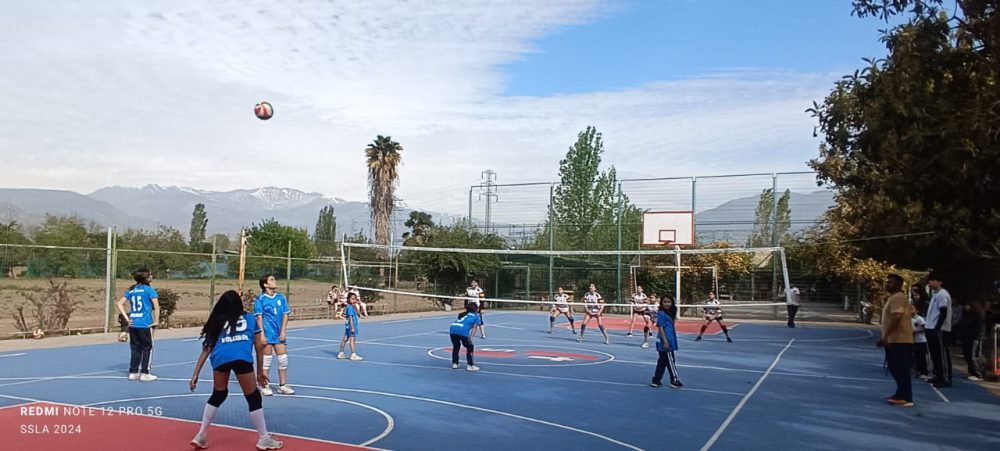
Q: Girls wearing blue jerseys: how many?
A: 6